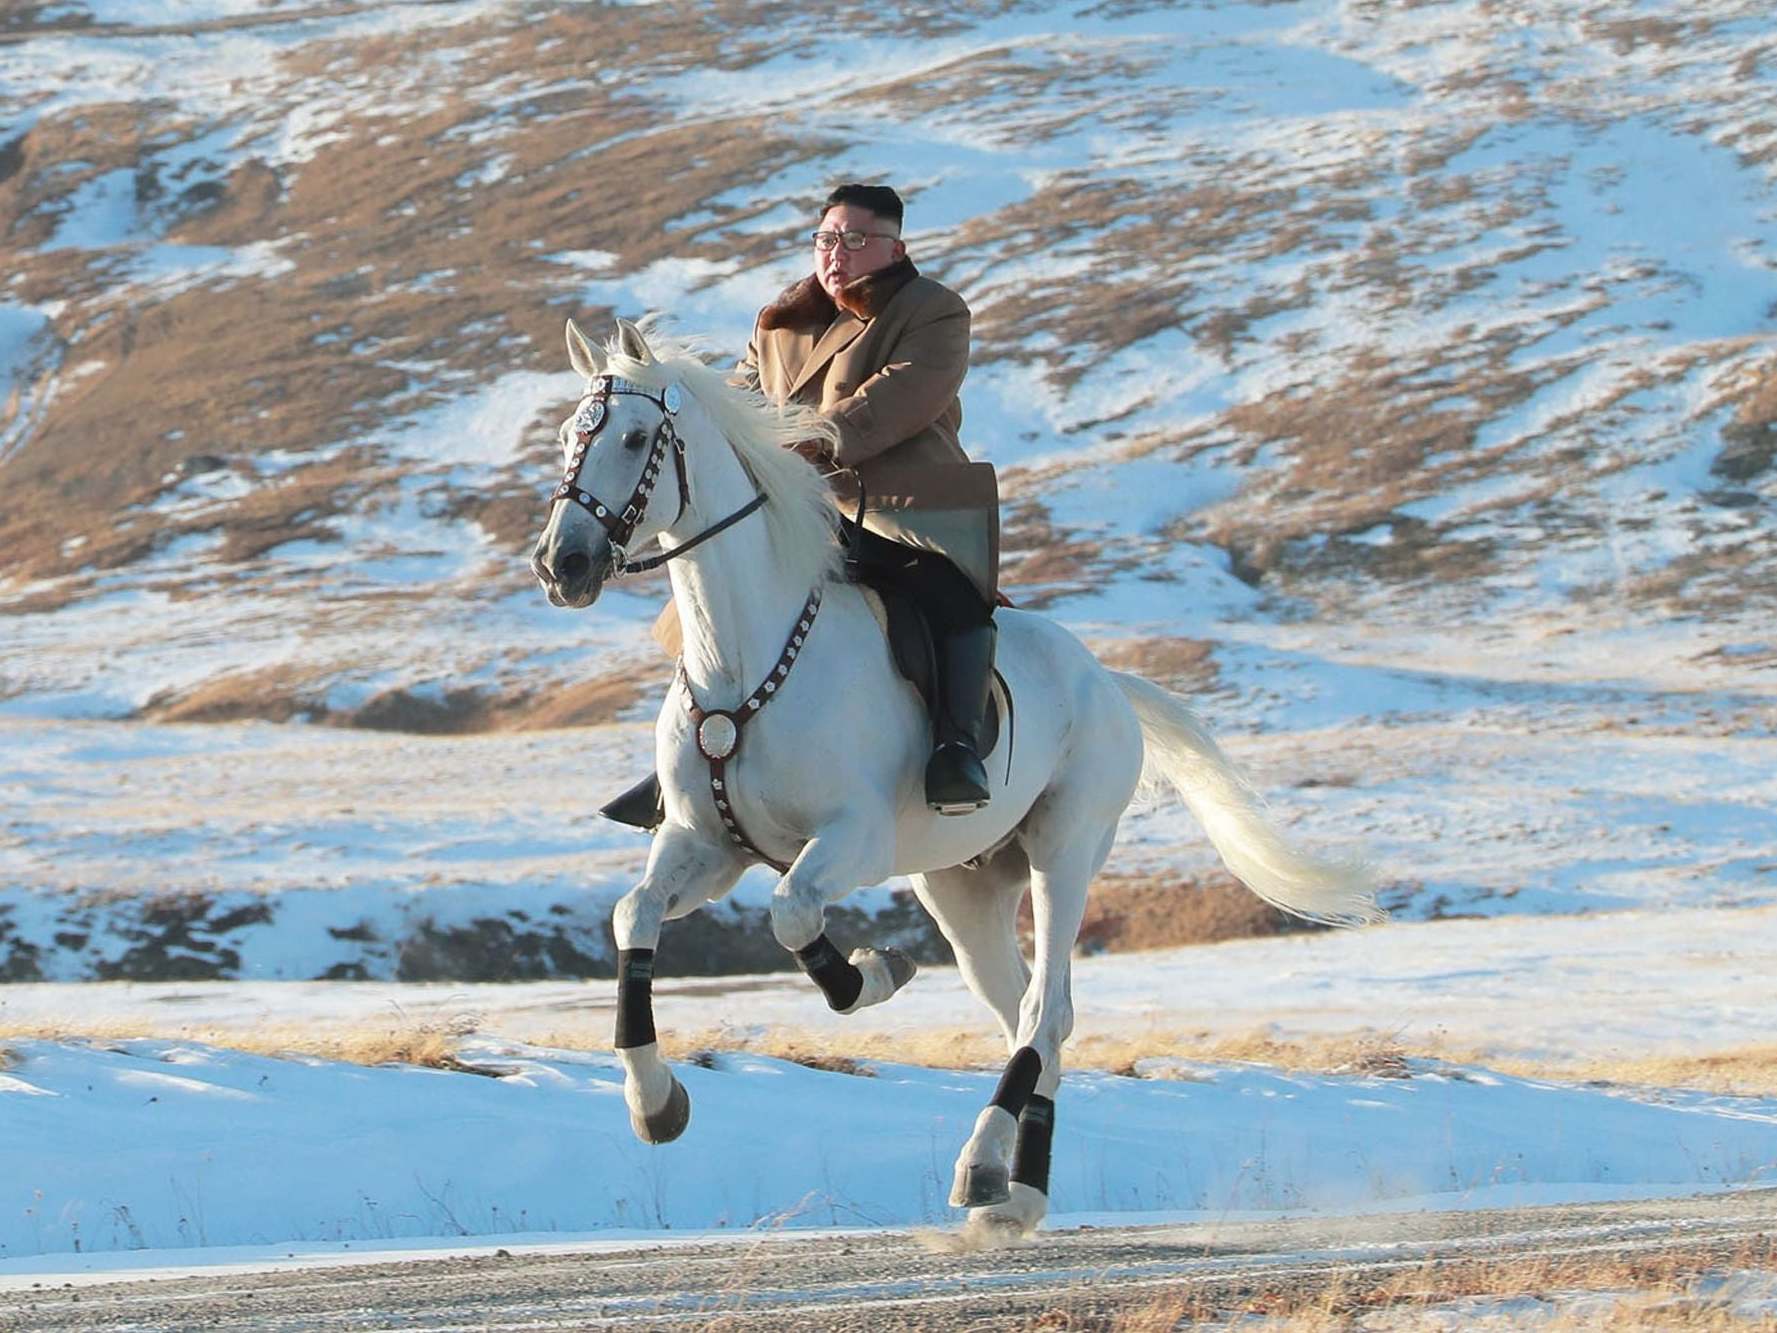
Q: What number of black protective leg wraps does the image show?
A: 4